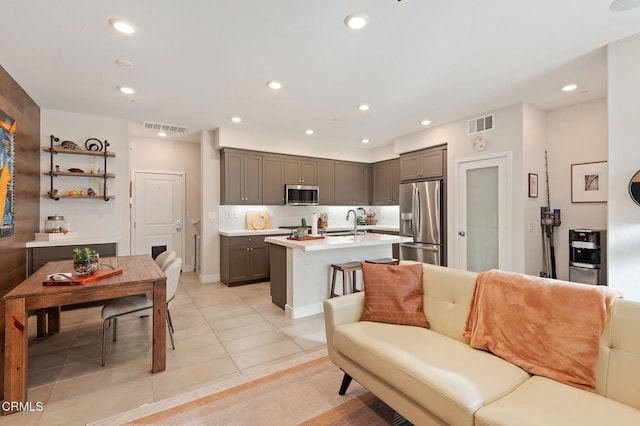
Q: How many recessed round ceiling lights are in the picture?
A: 11